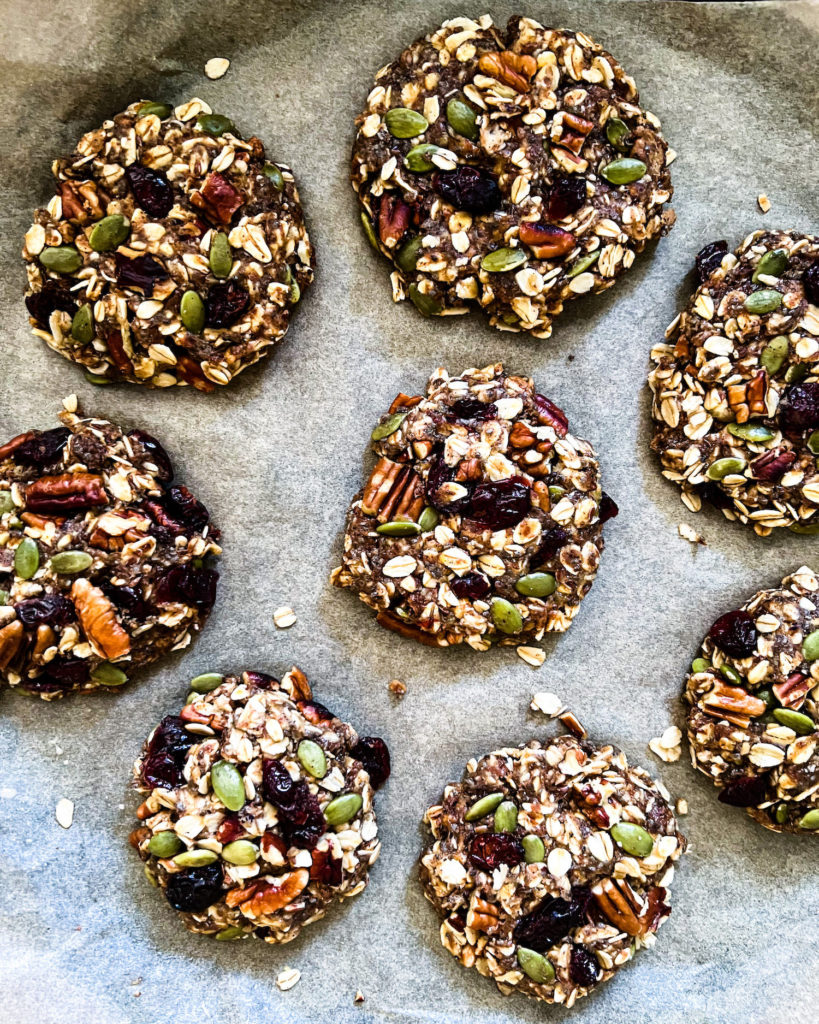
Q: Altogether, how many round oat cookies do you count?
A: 8